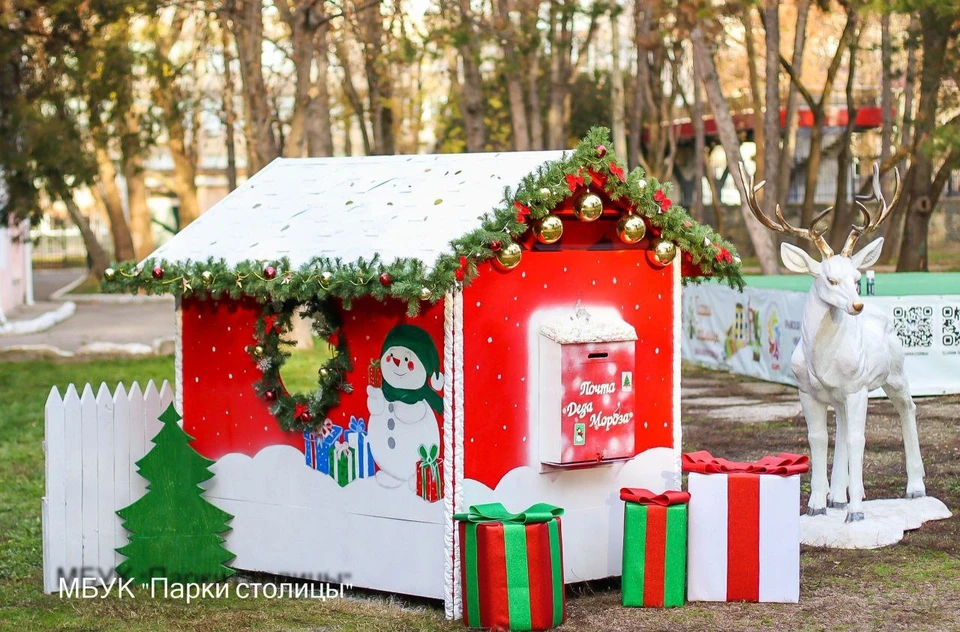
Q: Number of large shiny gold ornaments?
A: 5